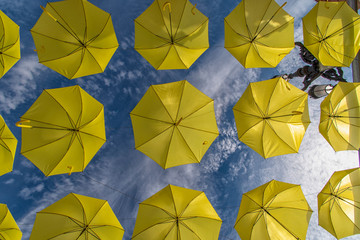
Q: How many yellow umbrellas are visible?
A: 15